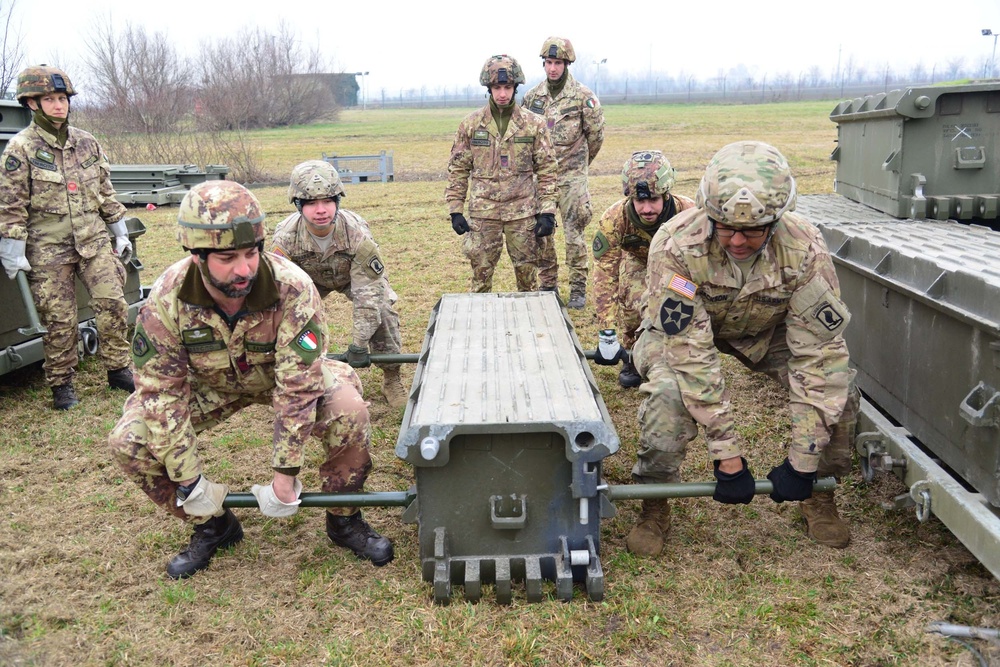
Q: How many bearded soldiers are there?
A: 2